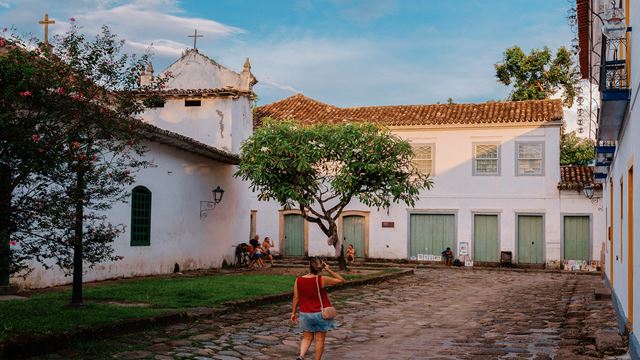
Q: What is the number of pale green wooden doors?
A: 6